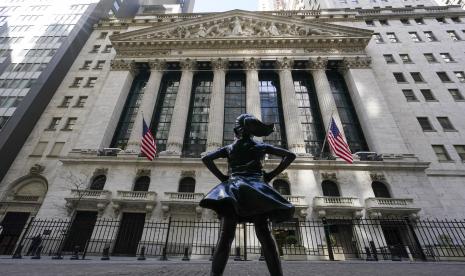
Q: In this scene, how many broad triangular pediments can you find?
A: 1